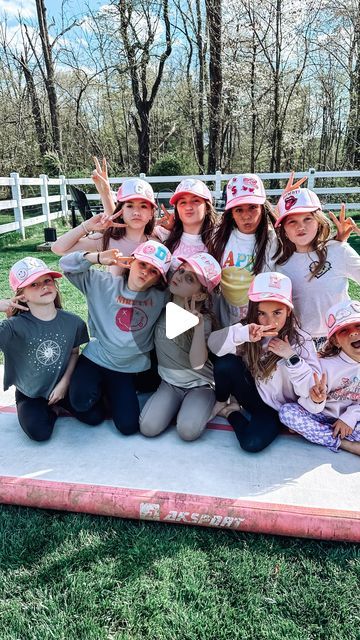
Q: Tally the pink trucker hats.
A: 9